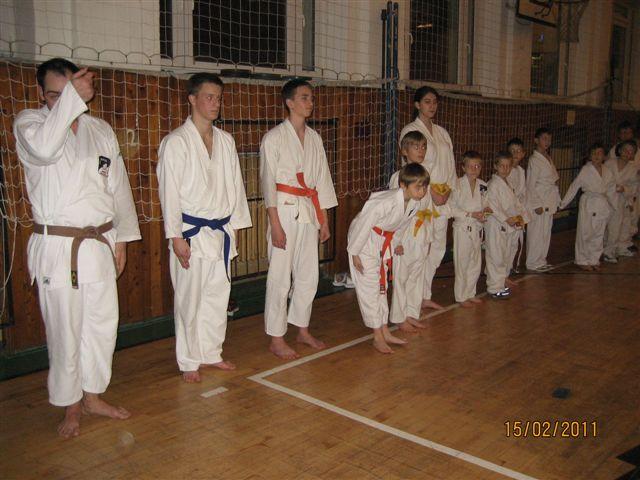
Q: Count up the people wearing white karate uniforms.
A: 13